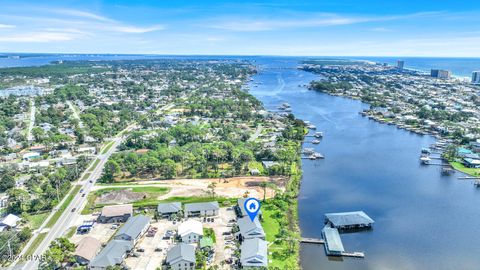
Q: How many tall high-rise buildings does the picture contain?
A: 3